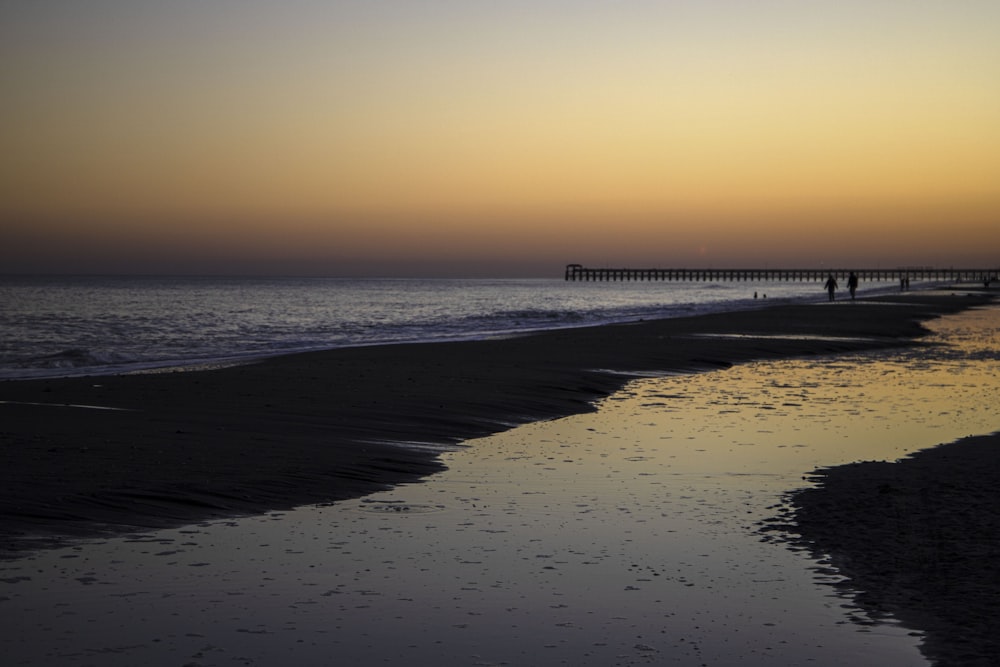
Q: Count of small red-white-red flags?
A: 0